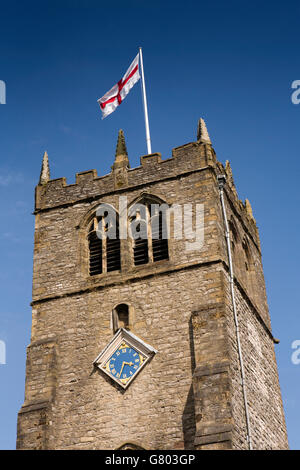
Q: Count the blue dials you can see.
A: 1